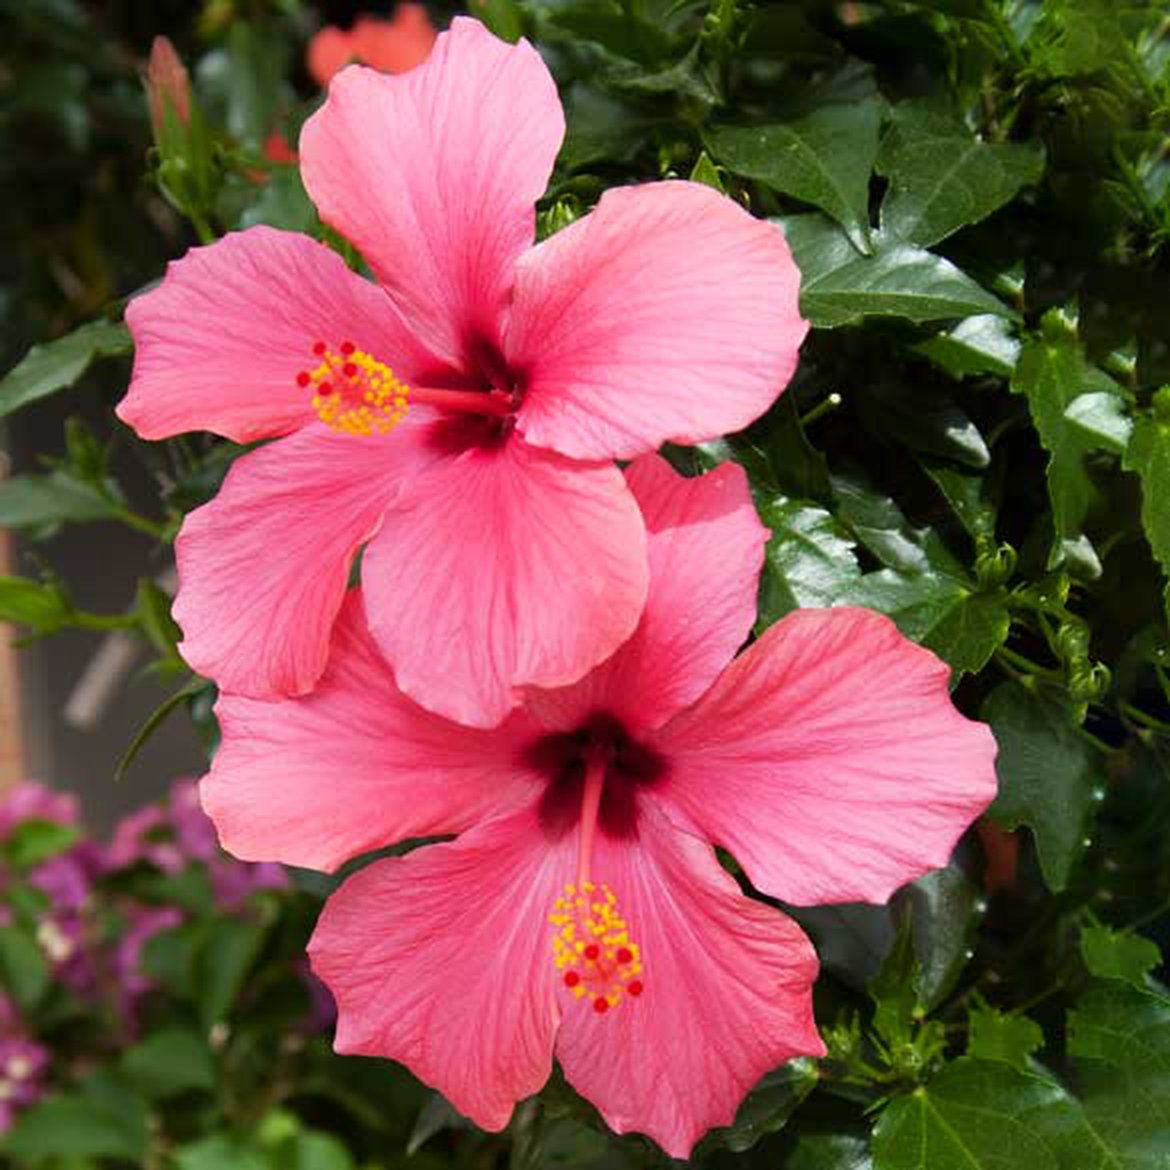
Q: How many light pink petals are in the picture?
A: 10